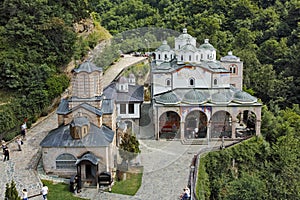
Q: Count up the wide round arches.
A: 4